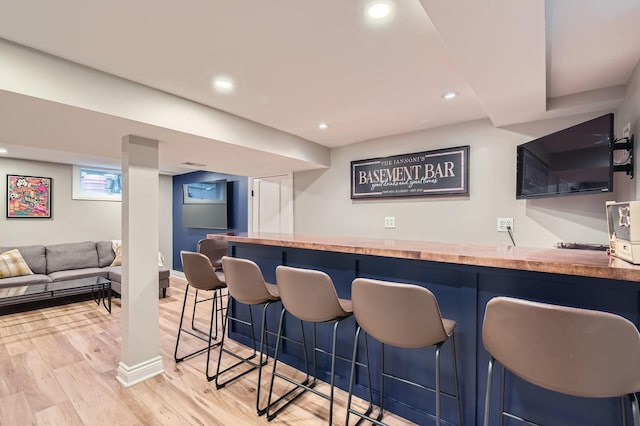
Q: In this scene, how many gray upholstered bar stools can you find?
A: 6